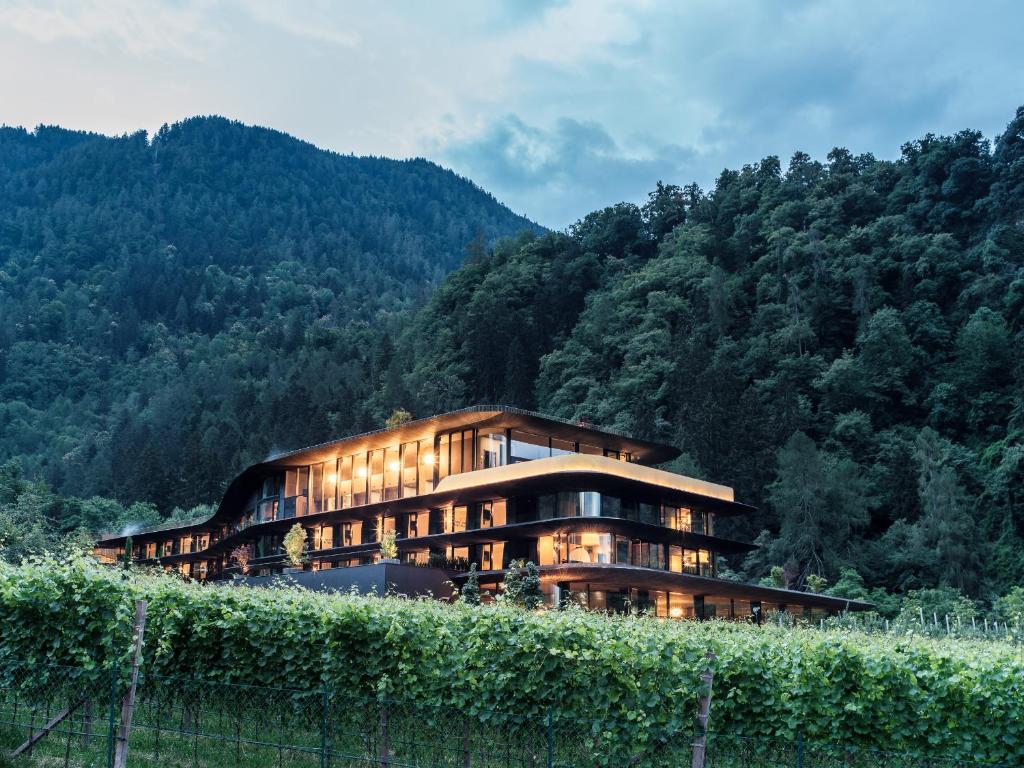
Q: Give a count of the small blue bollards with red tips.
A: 0